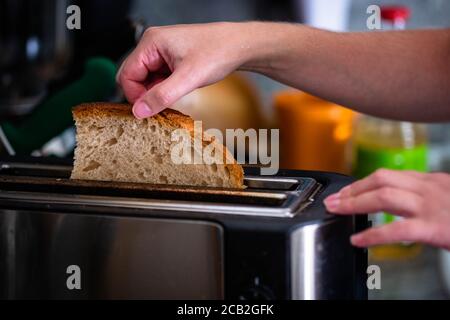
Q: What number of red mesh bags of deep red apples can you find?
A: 0